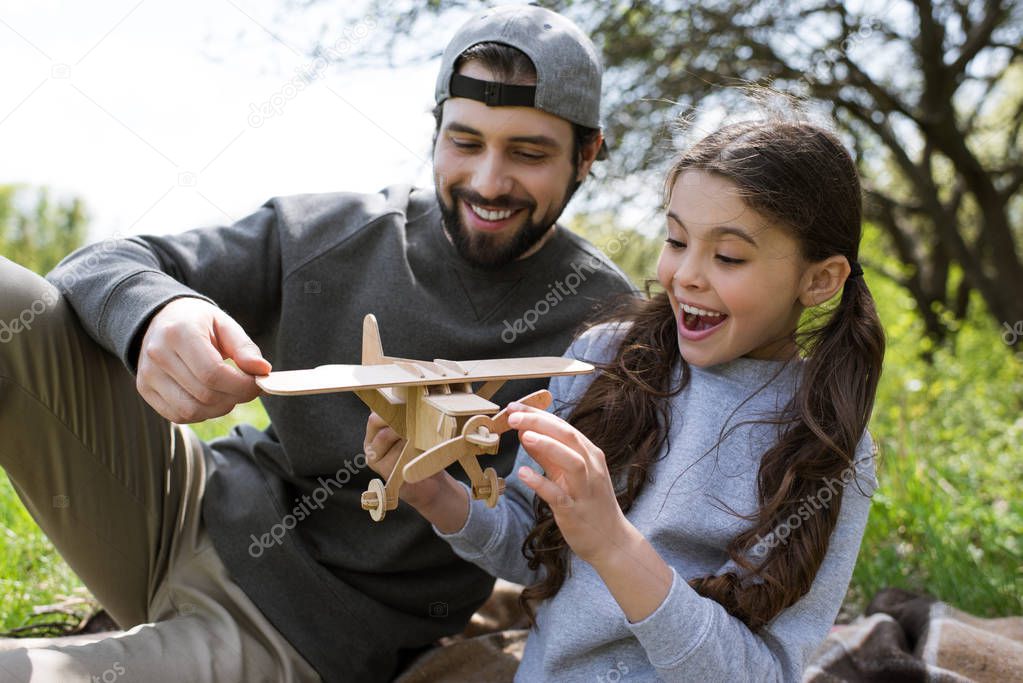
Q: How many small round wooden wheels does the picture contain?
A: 2